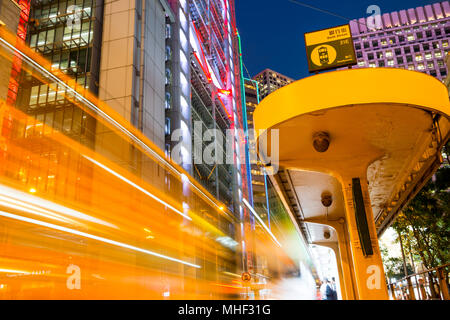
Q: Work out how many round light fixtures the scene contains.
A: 3